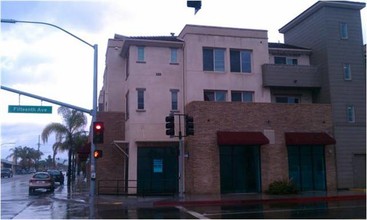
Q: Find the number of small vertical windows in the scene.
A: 7